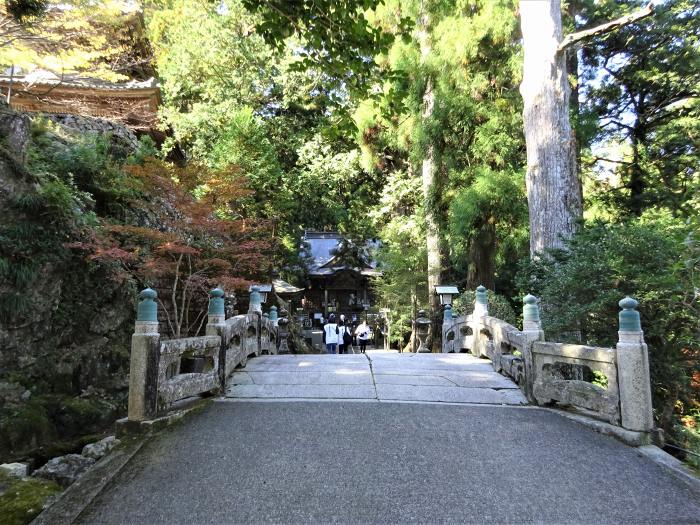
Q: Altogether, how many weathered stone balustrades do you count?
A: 2